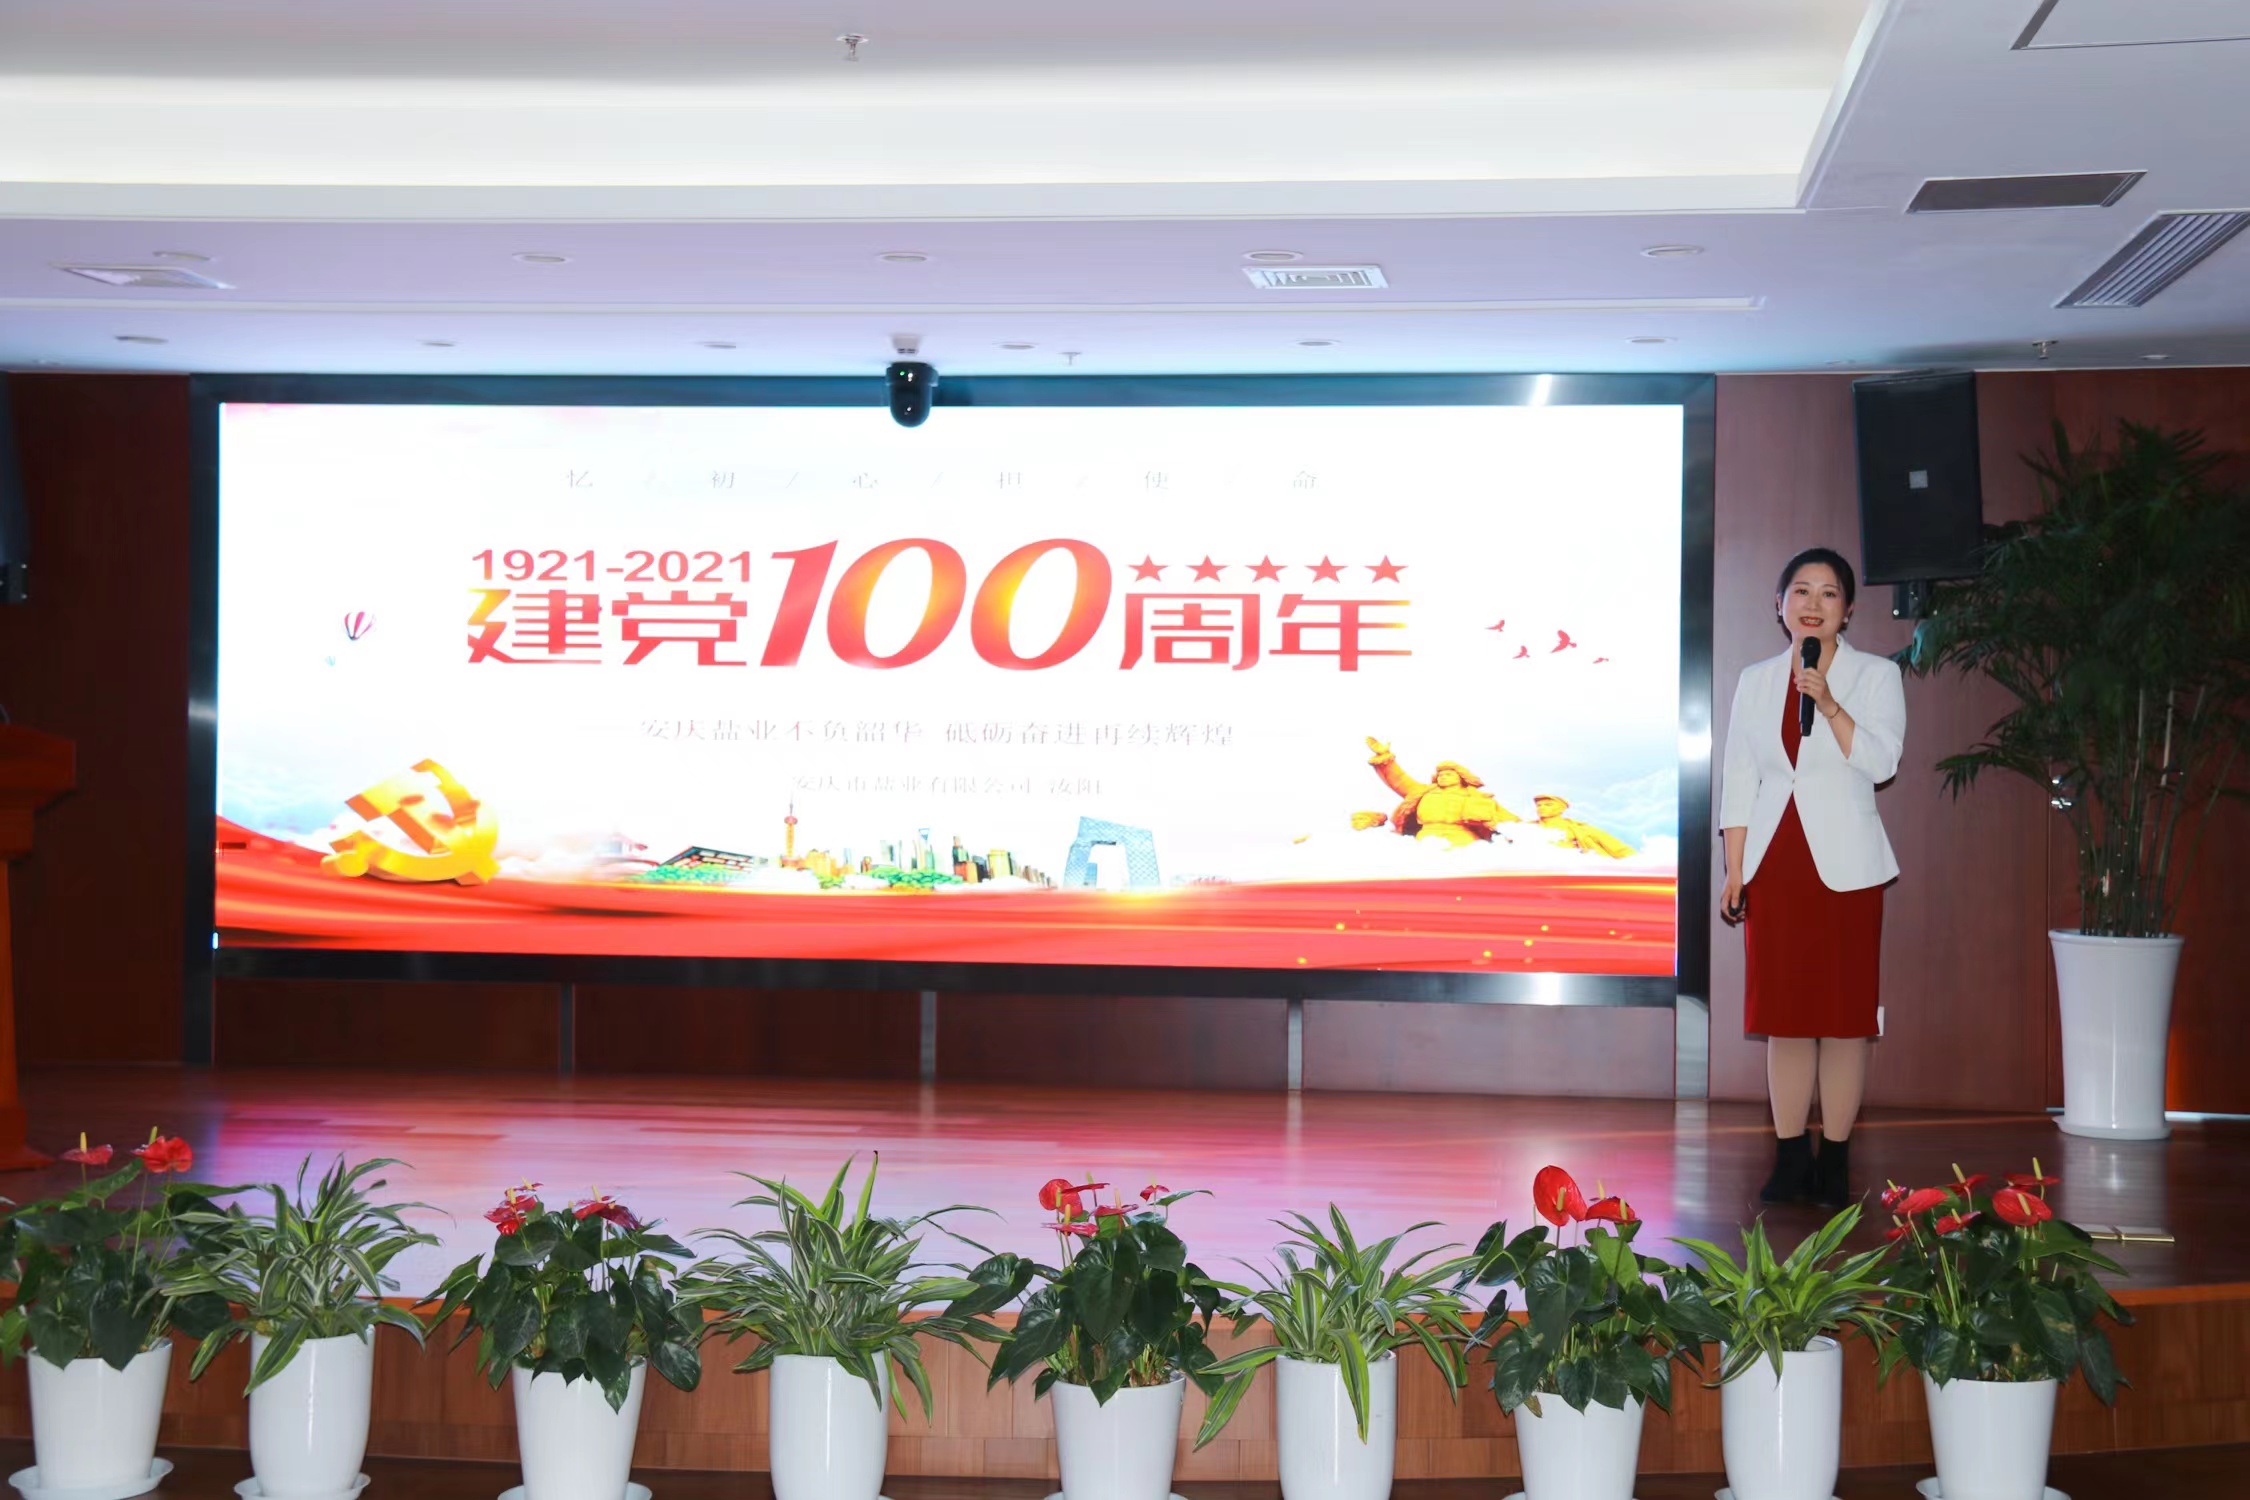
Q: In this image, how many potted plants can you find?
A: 10